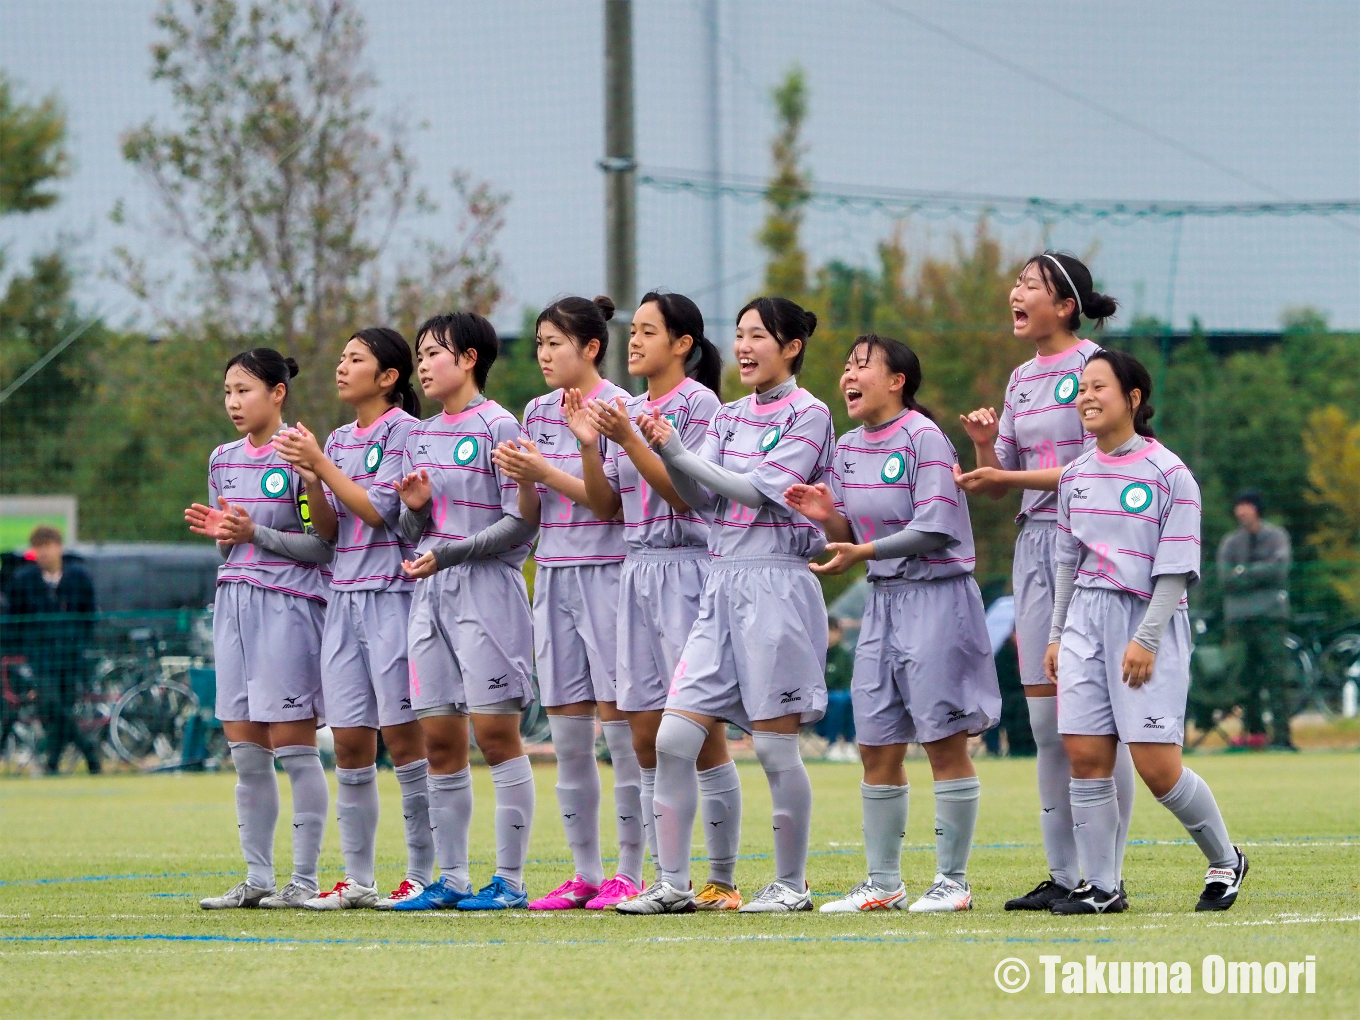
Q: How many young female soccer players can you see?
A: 9